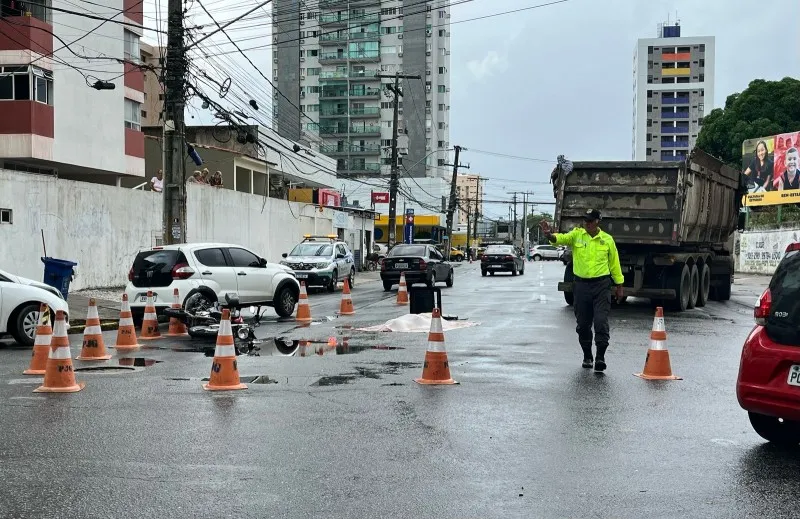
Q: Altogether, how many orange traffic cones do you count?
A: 12